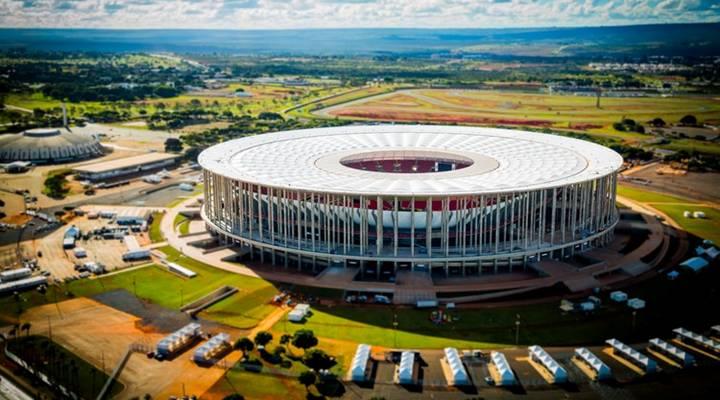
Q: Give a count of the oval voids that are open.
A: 1